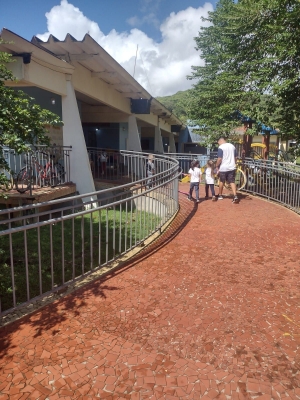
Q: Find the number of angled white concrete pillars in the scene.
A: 4